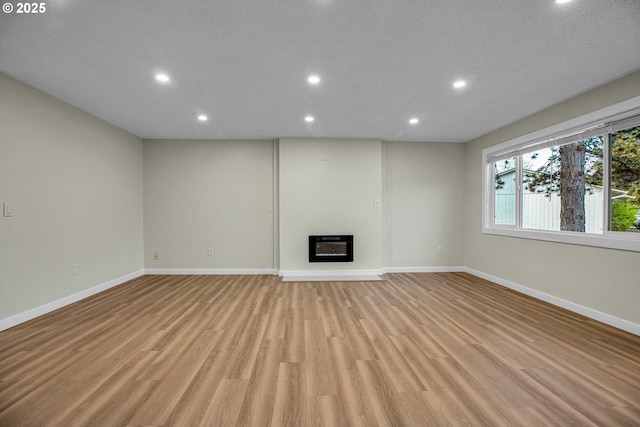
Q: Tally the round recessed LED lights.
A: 7